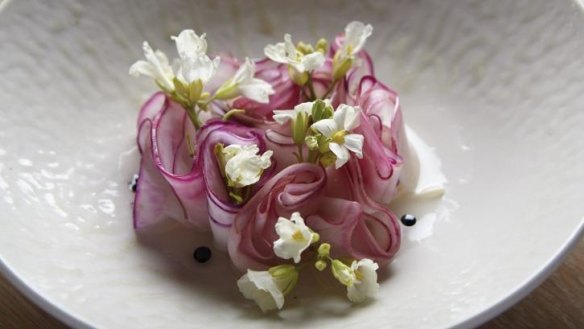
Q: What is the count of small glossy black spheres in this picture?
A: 3